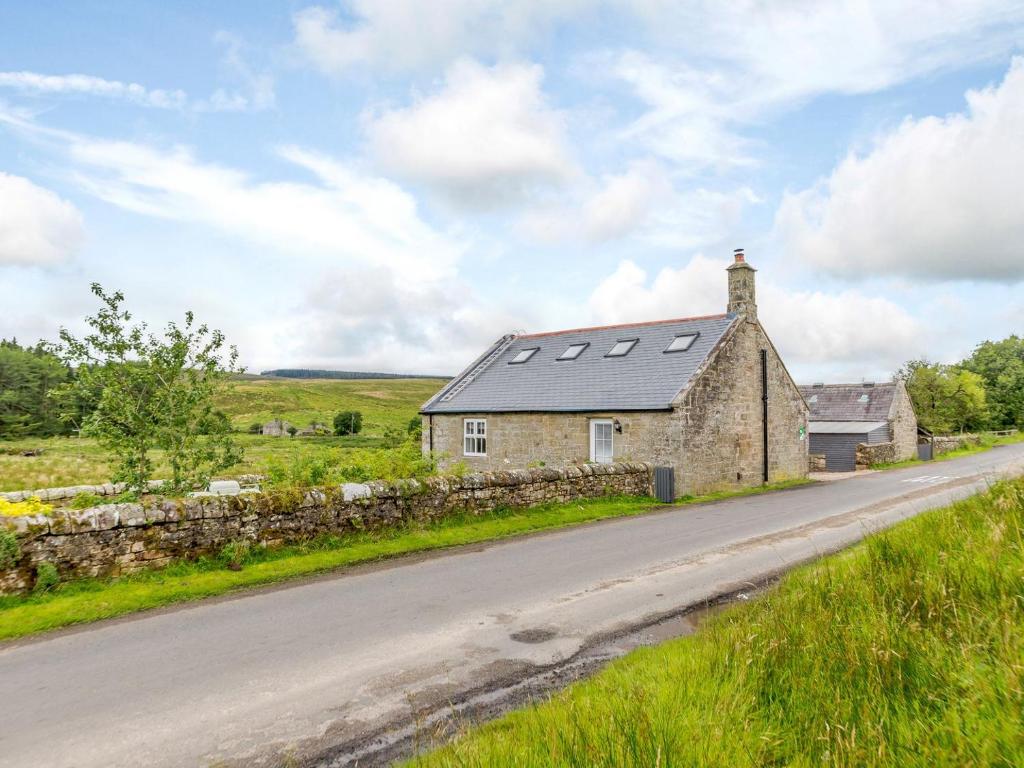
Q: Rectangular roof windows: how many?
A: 4